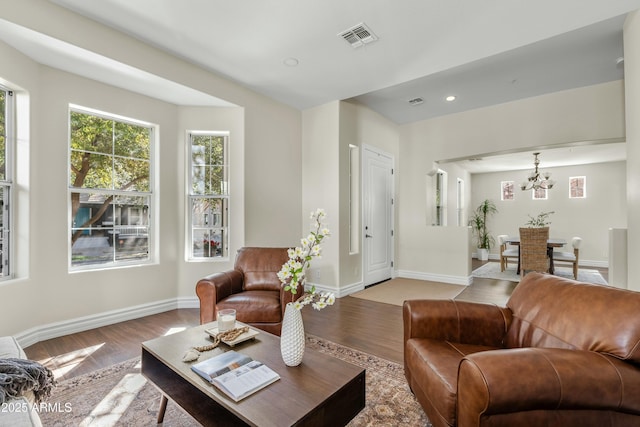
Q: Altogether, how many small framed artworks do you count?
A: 3